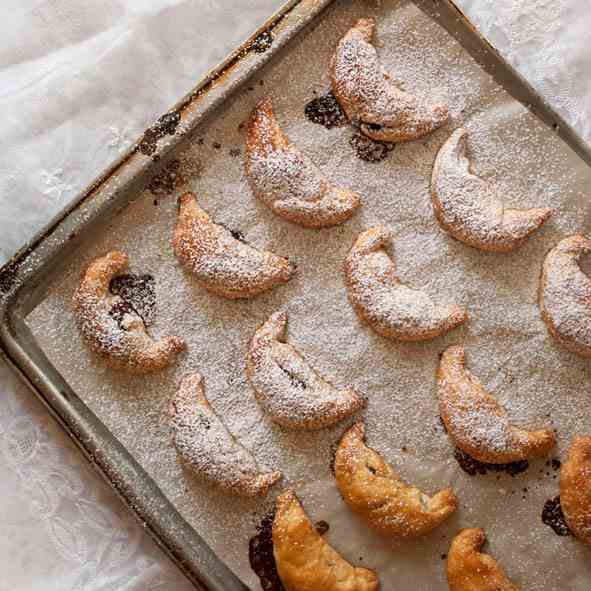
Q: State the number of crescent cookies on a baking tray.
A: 14